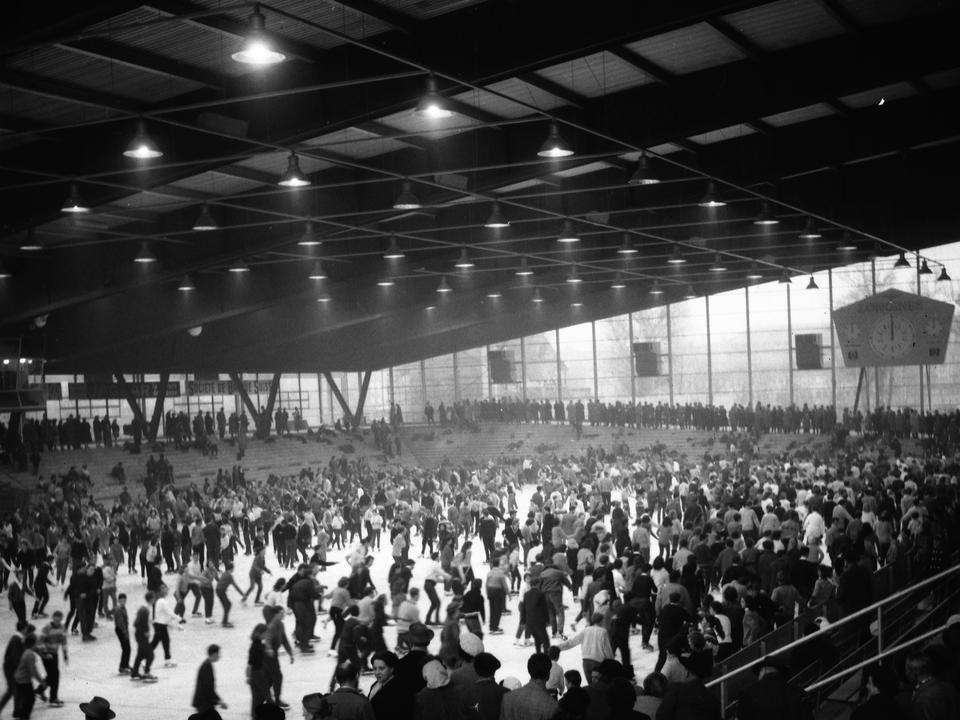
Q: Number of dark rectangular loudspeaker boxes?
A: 3